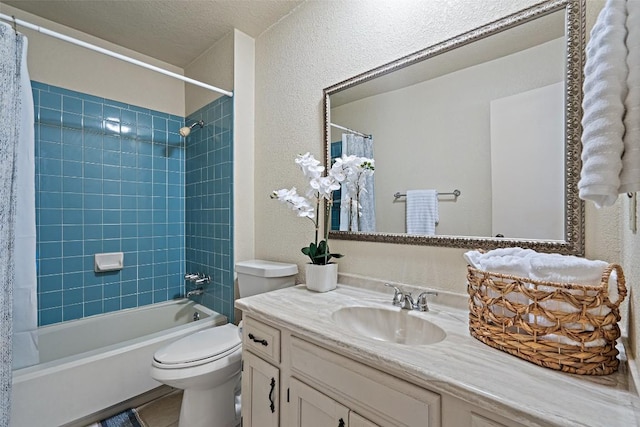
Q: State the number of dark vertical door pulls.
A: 2